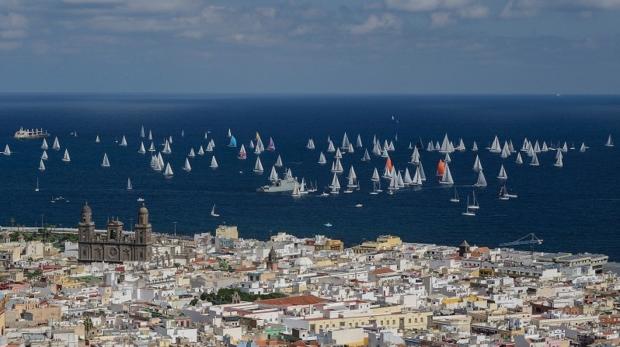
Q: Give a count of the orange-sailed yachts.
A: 2